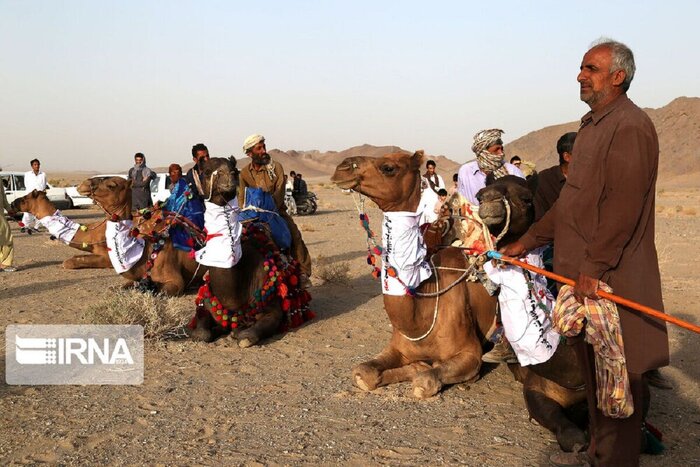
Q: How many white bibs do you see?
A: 5